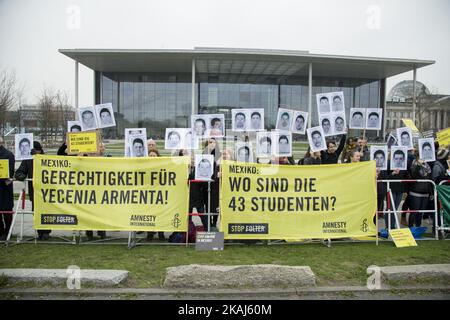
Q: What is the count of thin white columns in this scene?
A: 4